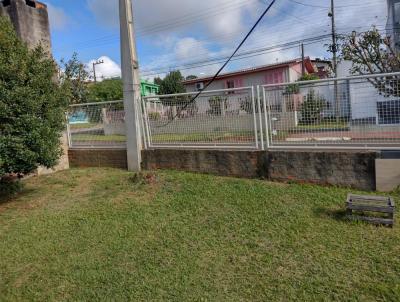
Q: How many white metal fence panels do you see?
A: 3